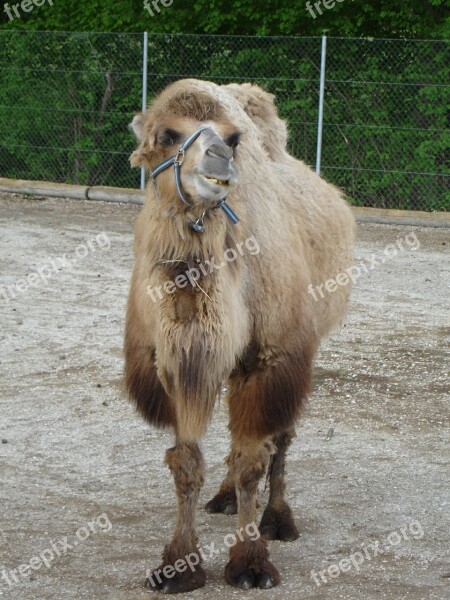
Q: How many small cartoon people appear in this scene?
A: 0